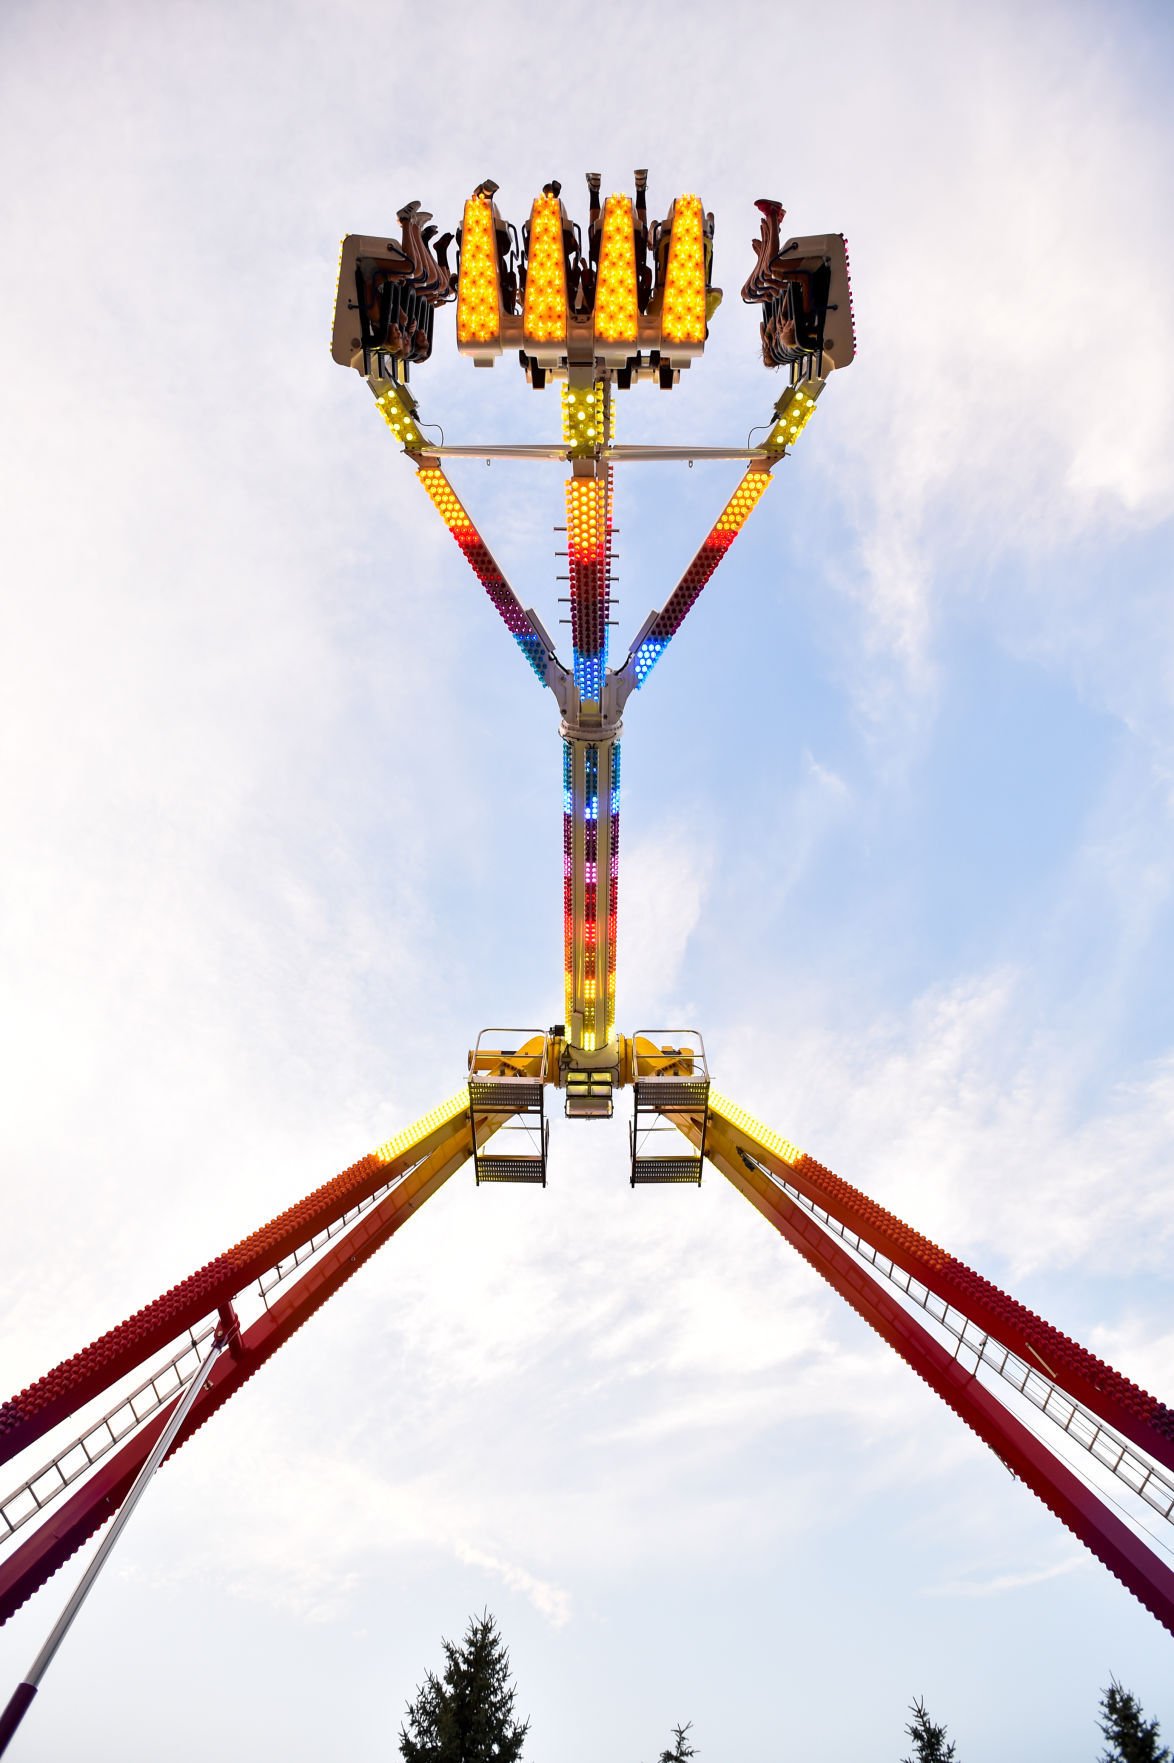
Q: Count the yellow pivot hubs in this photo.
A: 2